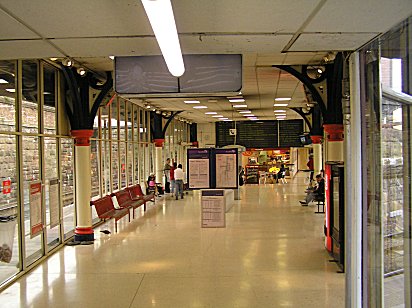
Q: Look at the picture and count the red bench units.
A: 3